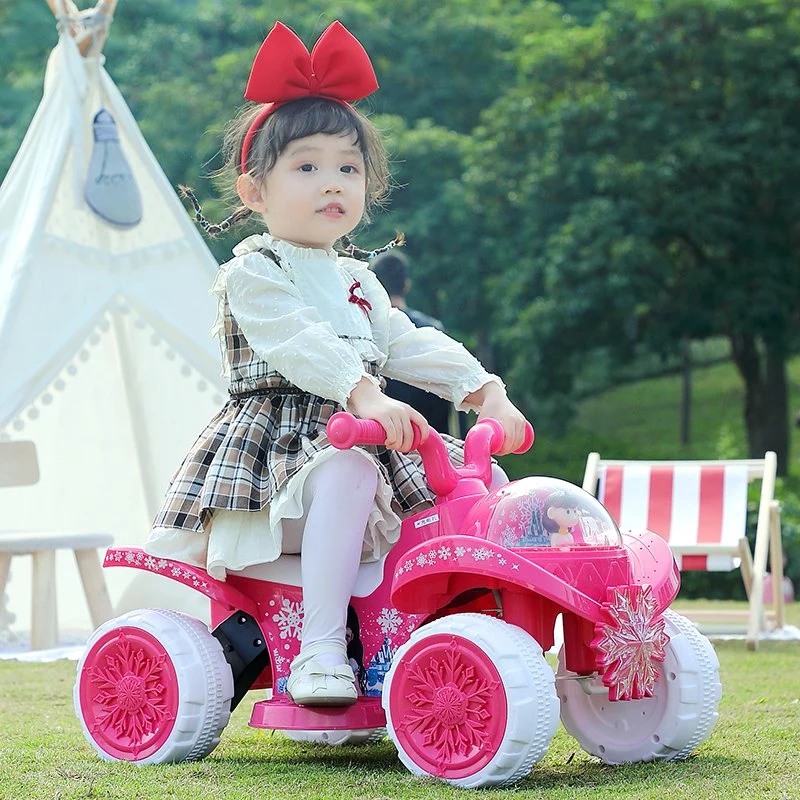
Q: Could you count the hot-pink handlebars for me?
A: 2